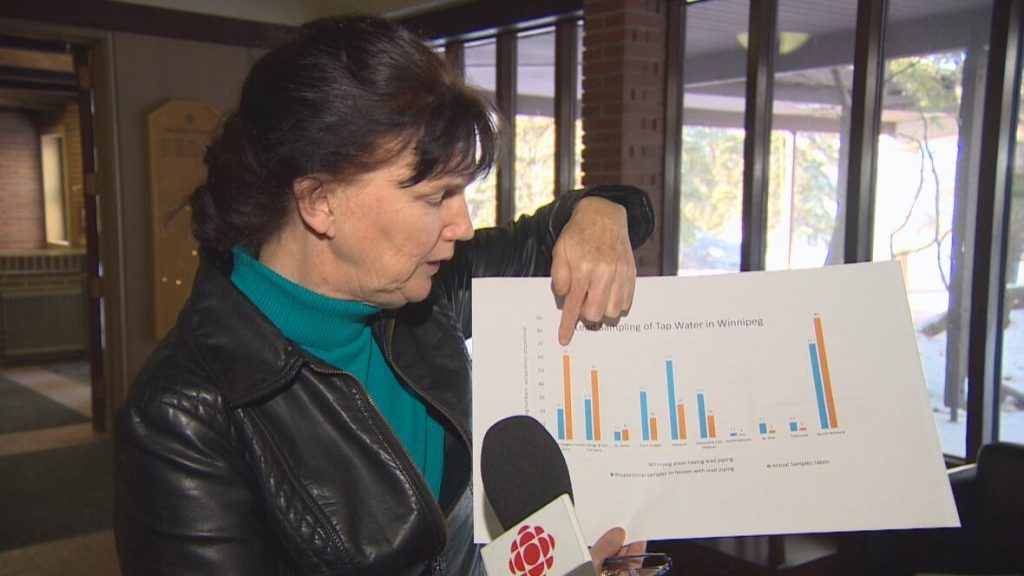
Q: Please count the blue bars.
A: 10